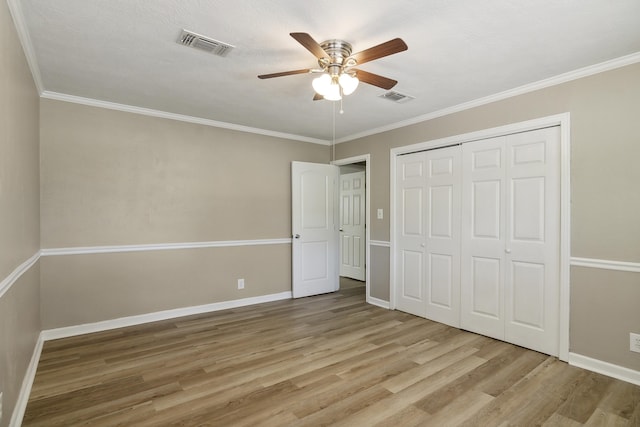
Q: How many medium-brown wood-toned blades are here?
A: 5